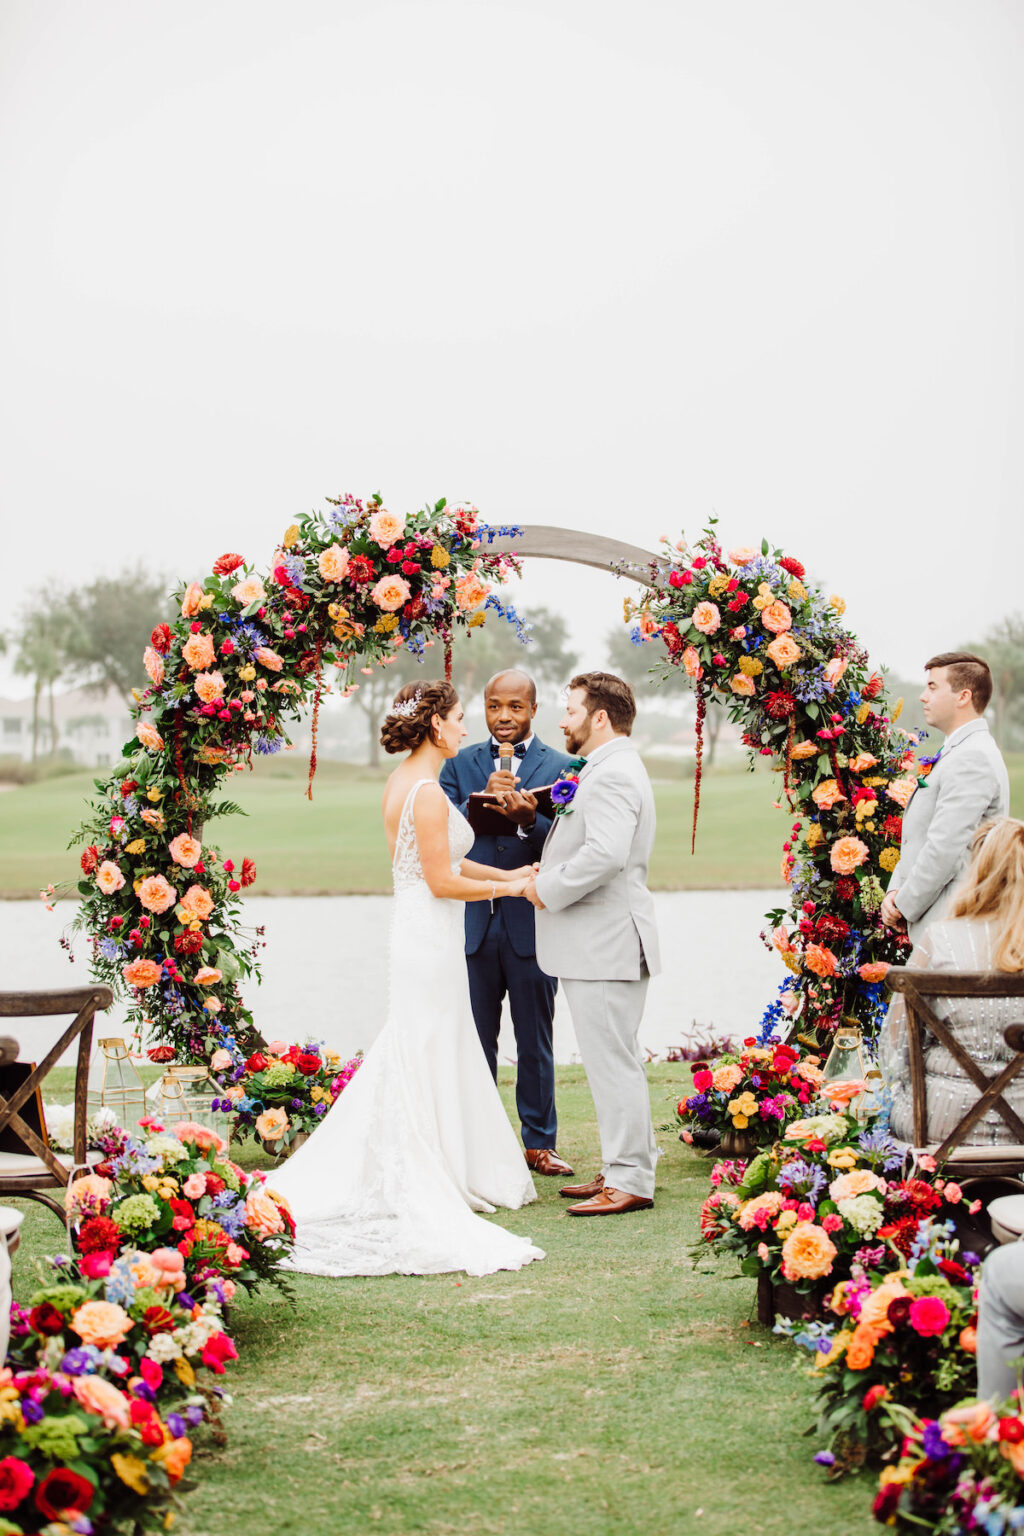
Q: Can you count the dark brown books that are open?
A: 1